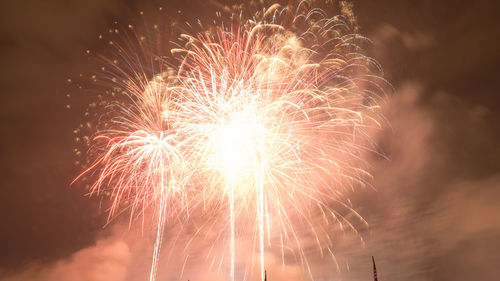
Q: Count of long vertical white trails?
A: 3